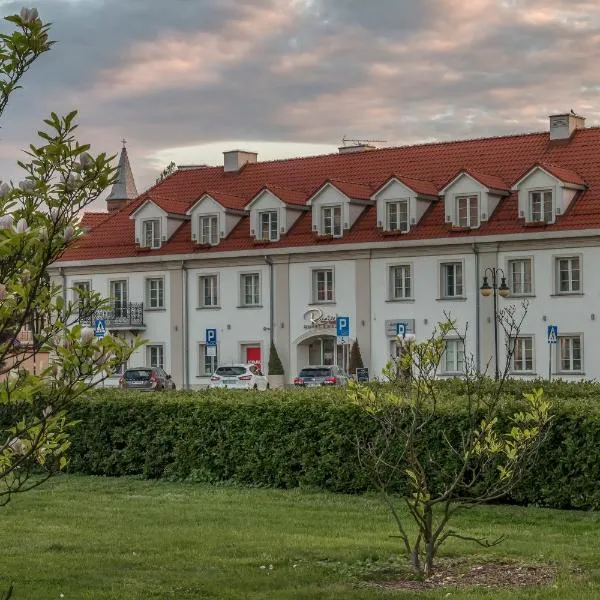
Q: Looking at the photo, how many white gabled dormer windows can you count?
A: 7